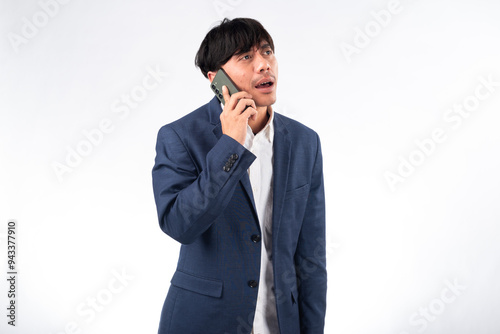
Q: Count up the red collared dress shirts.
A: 0